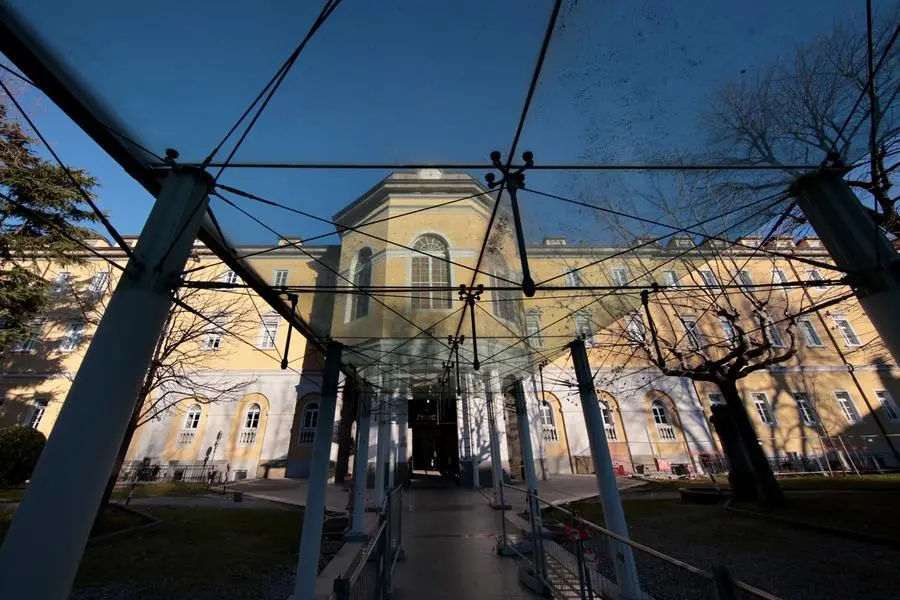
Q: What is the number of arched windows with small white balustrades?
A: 6